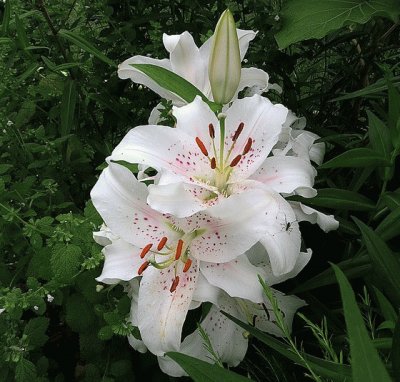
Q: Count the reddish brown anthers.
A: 12